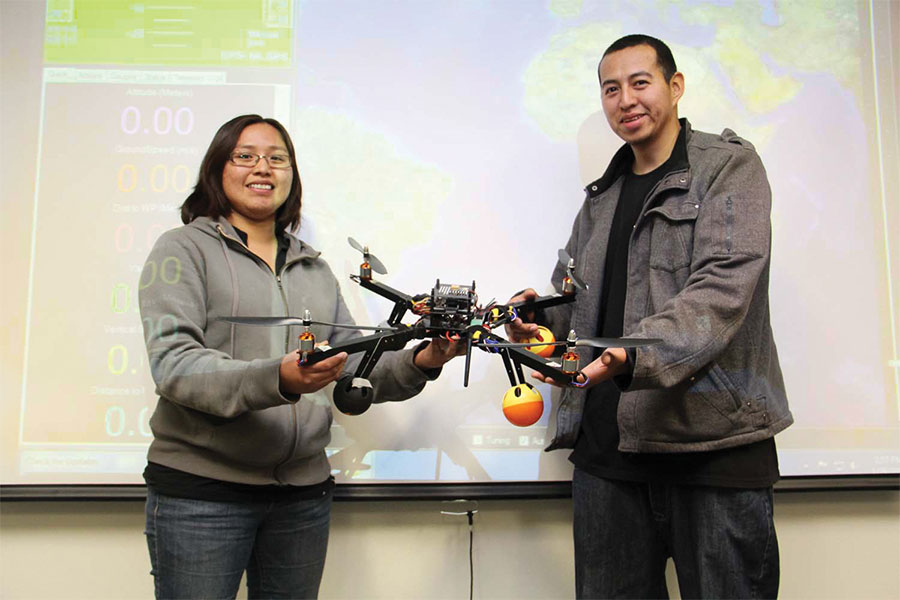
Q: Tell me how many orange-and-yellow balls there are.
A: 2